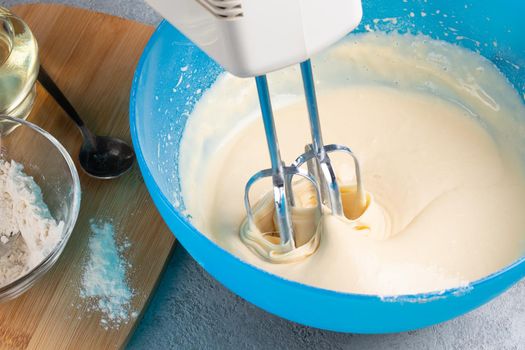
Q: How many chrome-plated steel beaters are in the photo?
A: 2